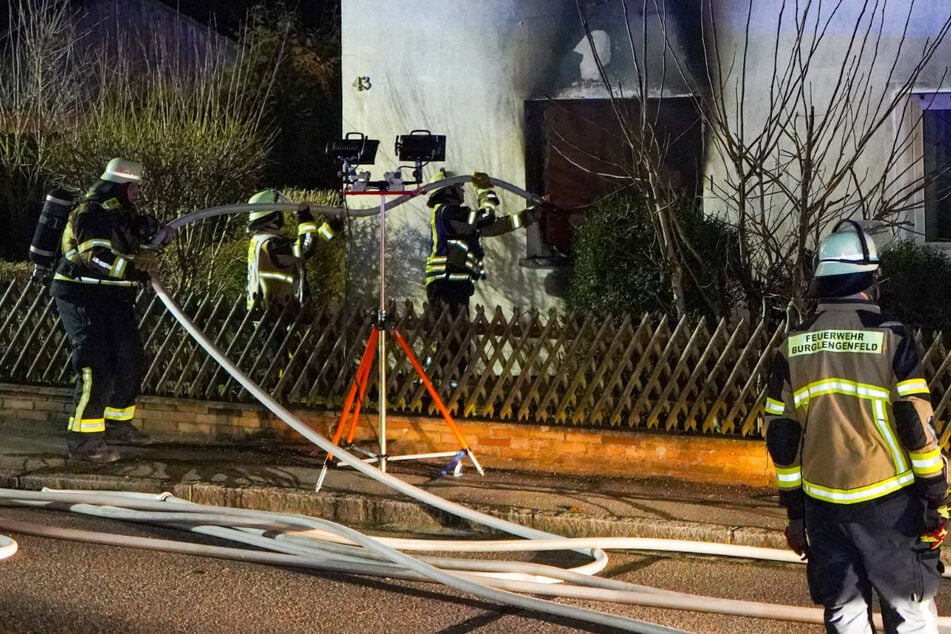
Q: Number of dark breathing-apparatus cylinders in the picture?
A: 1